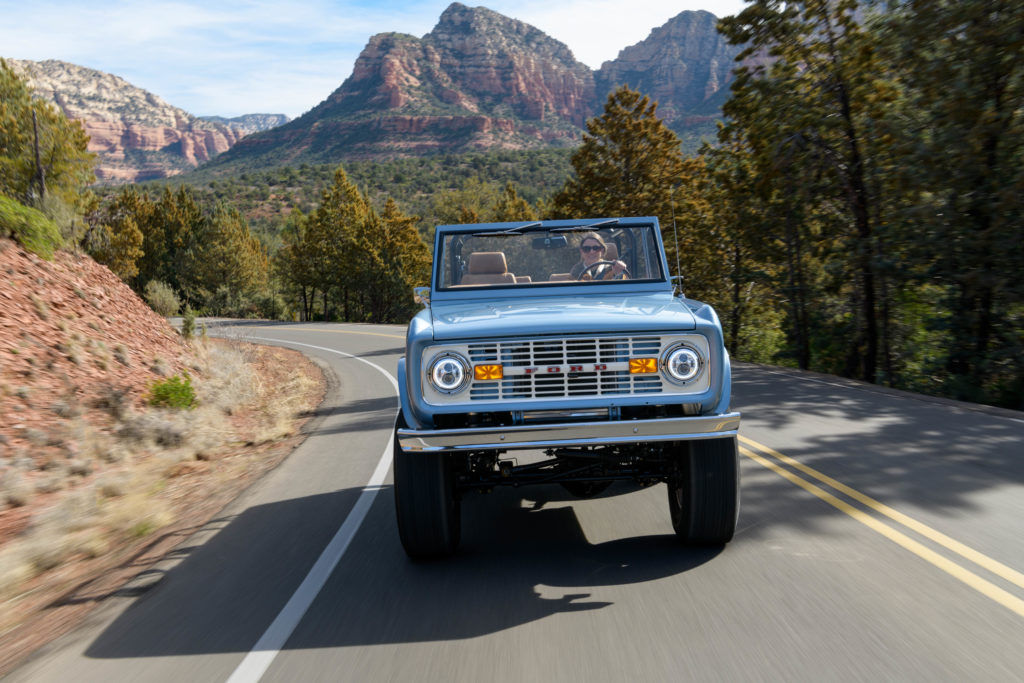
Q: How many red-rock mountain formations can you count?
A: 3